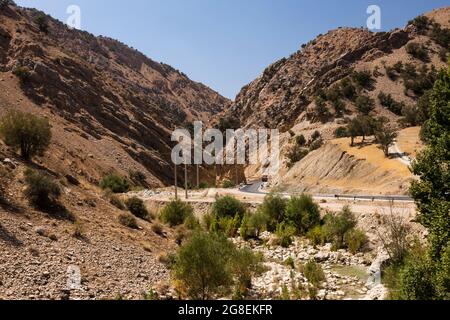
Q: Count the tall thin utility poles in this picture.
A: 3